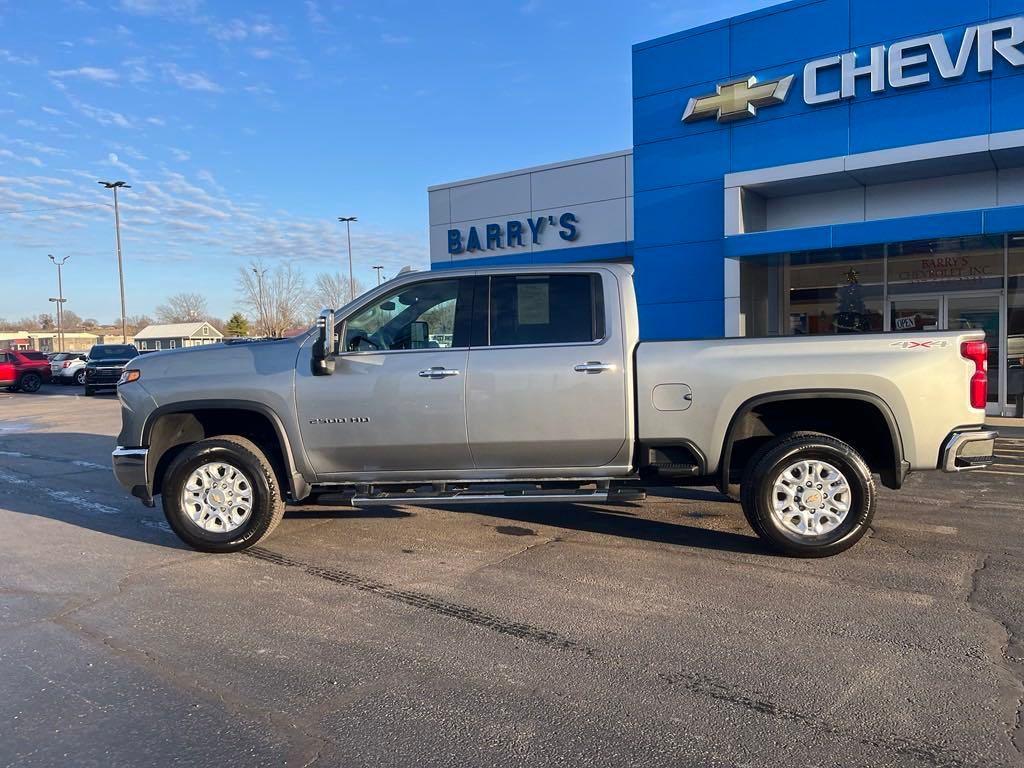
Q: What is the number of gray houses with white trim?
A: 1